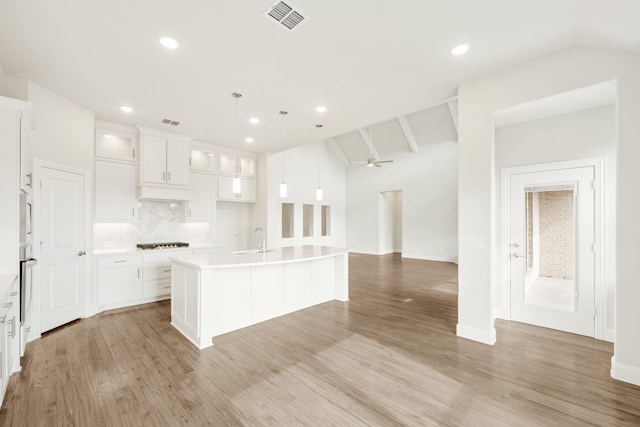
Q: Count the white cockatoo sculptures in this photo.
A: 0